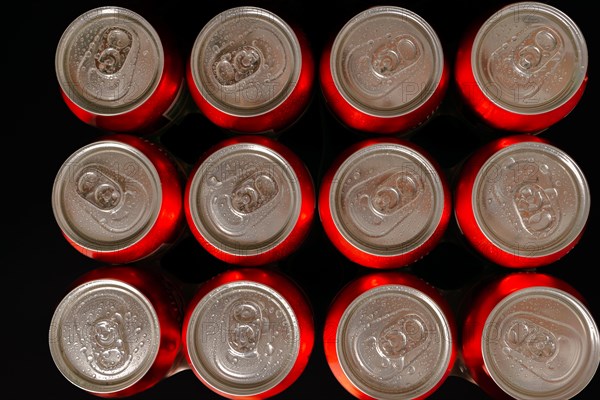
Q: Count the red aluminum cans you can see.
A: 12